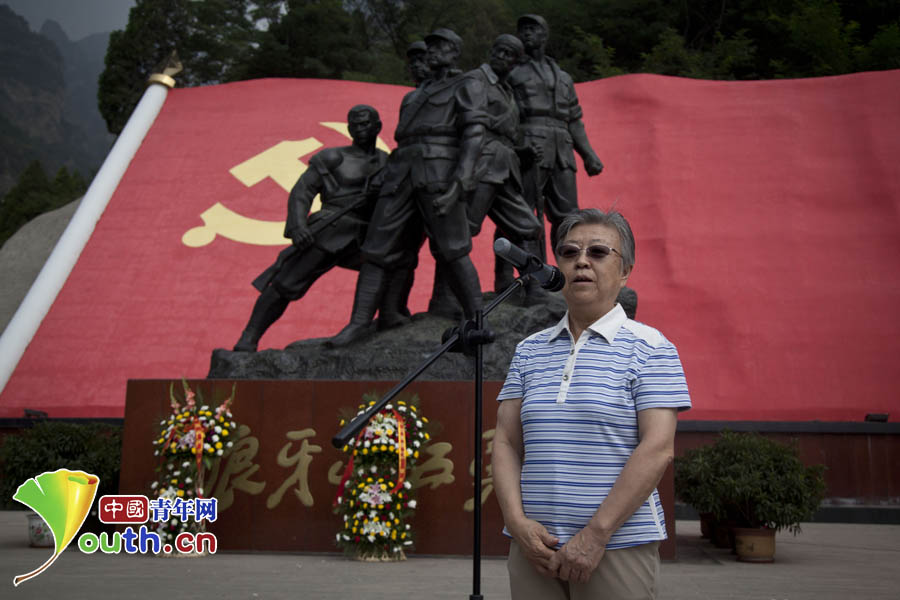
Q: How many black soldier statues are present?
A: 5